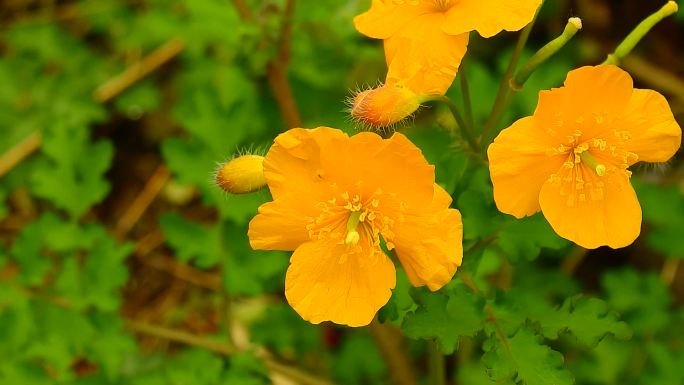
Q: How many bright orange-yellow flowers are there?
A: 3